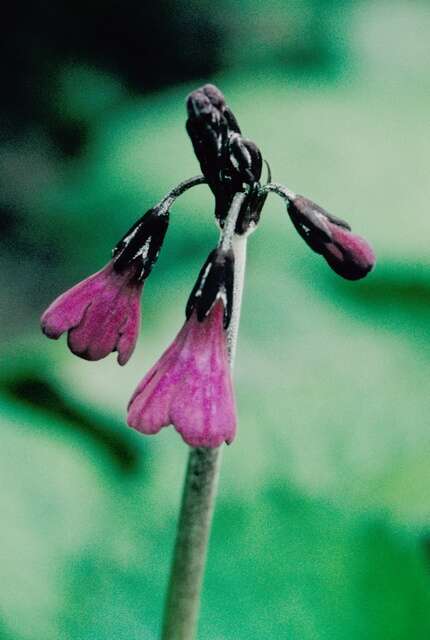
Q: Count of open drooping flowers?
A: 2